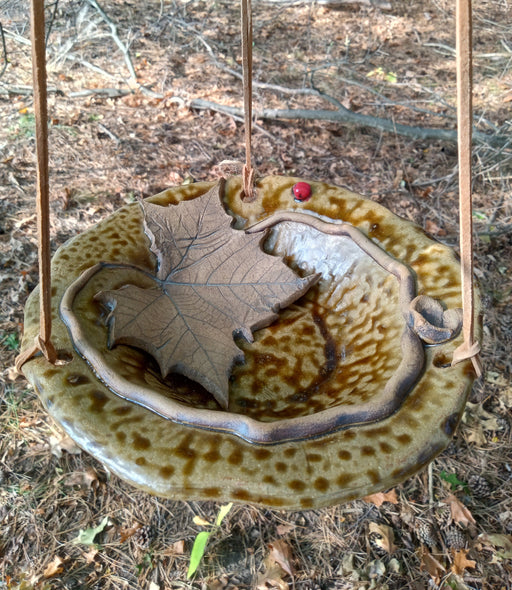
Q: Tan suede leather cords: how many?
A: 3